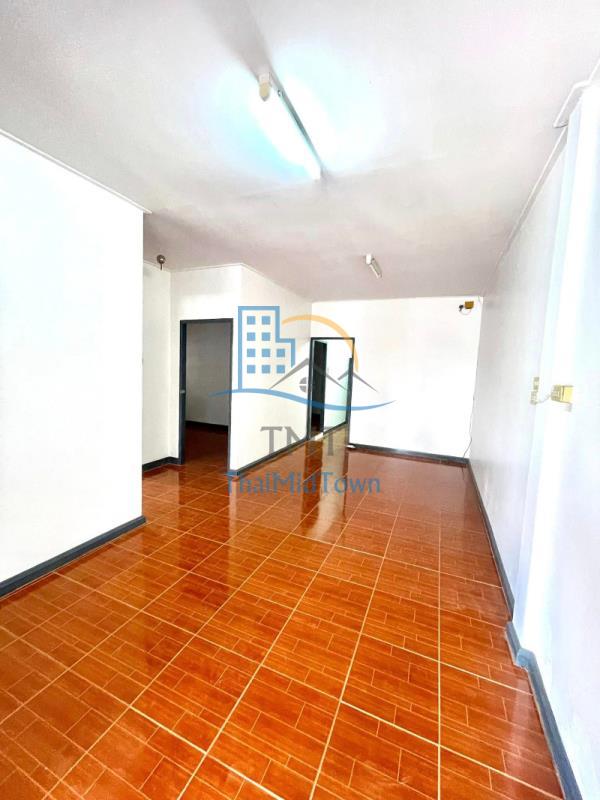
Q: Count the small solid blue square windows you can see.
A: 10